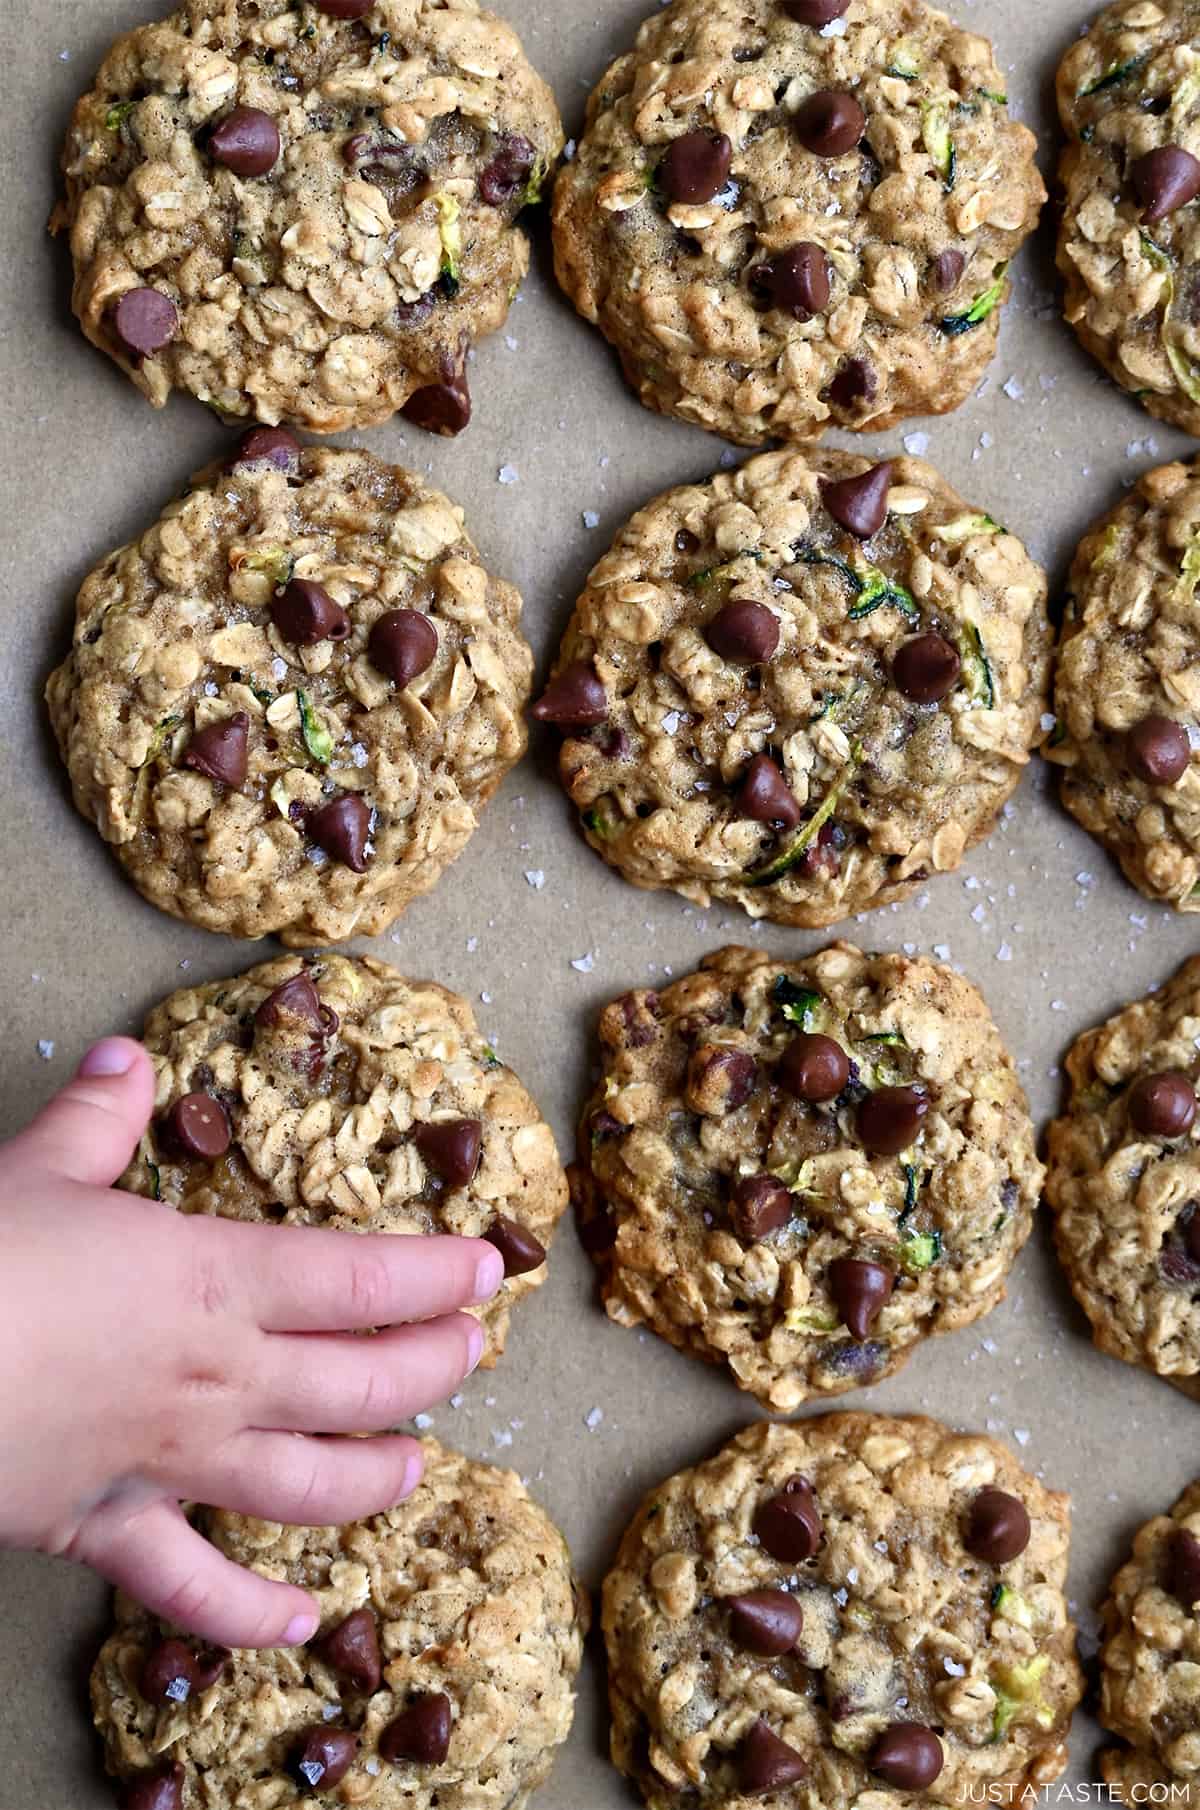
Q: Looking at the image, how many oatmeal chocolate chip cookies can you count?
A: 12